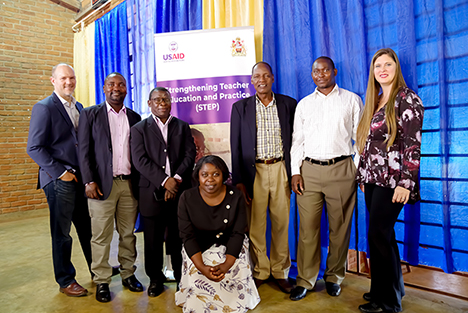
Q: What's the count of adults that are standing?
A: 6